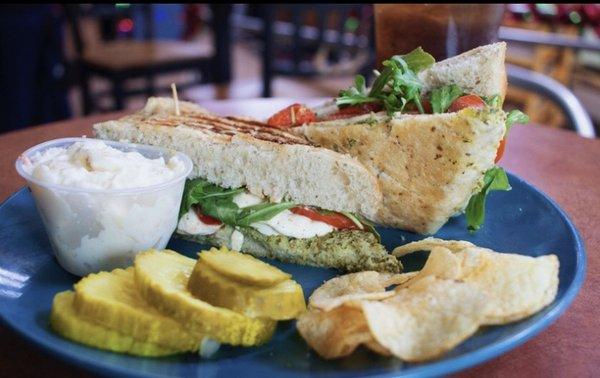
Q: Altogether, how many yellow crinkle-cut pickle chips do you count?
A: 5